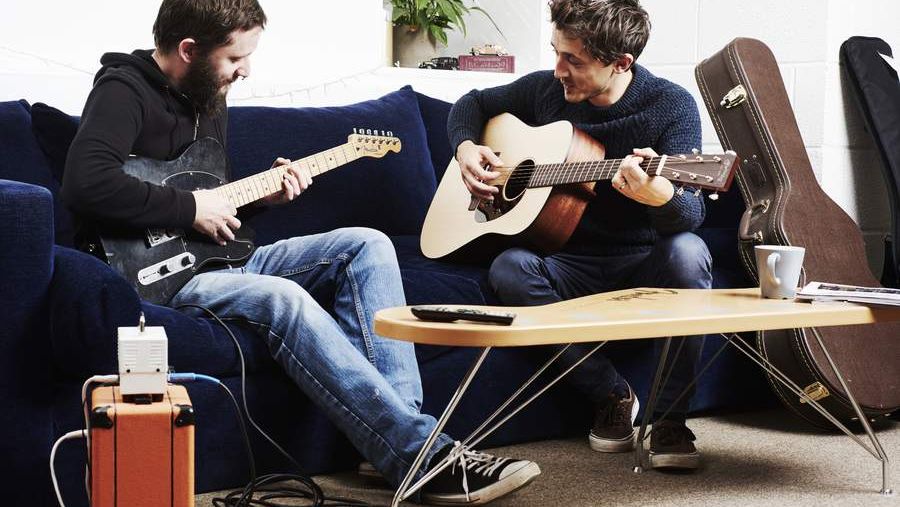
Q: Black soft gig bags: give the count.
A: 1